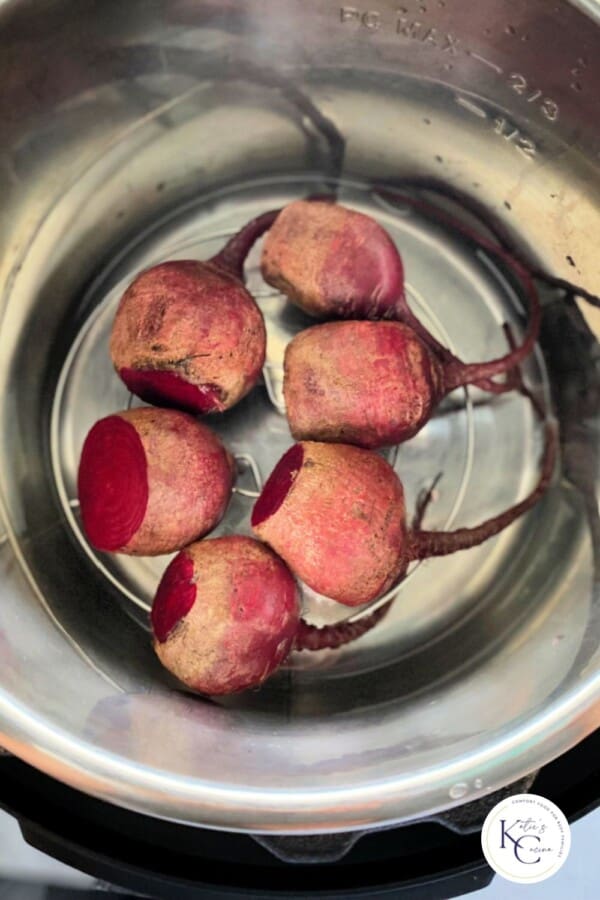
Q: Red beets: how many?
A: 6